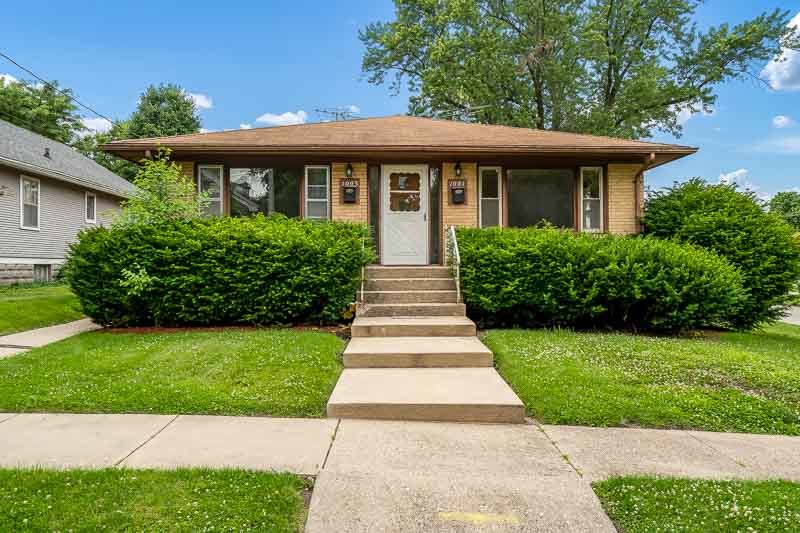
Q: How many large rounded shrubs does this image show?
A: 3